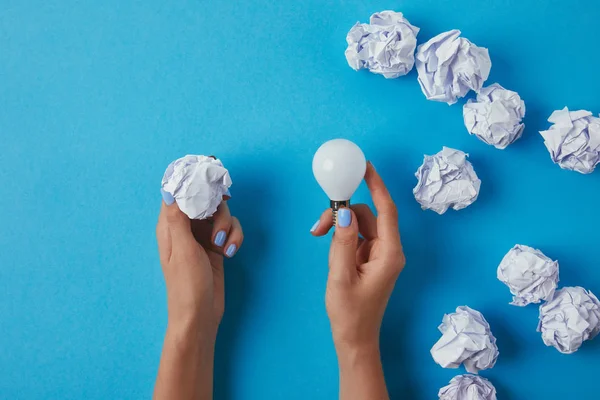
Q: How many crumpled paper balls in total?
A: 10